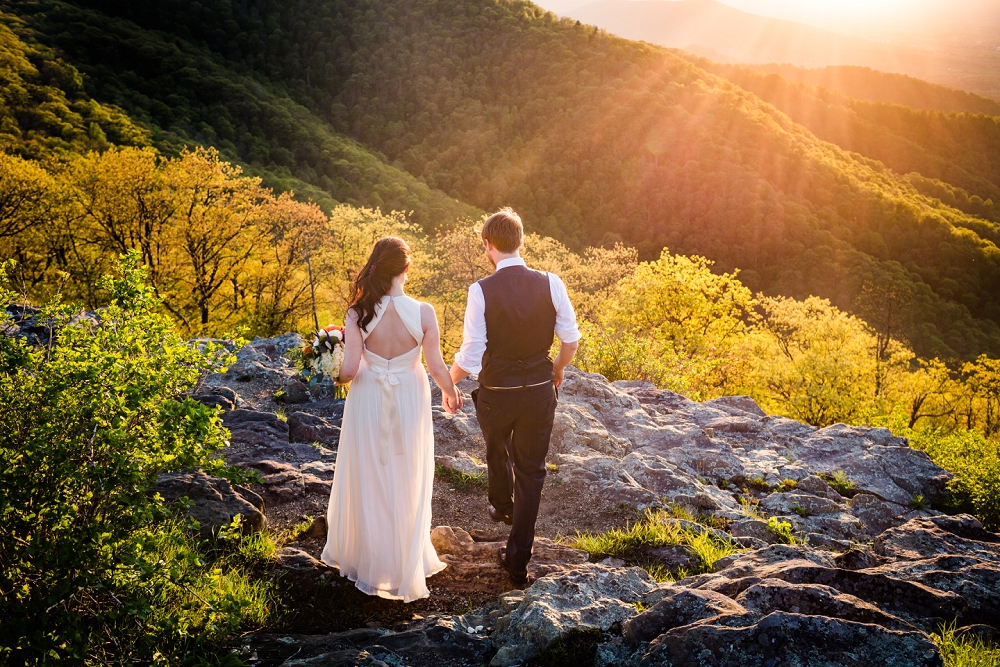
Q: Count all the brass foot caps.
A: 0